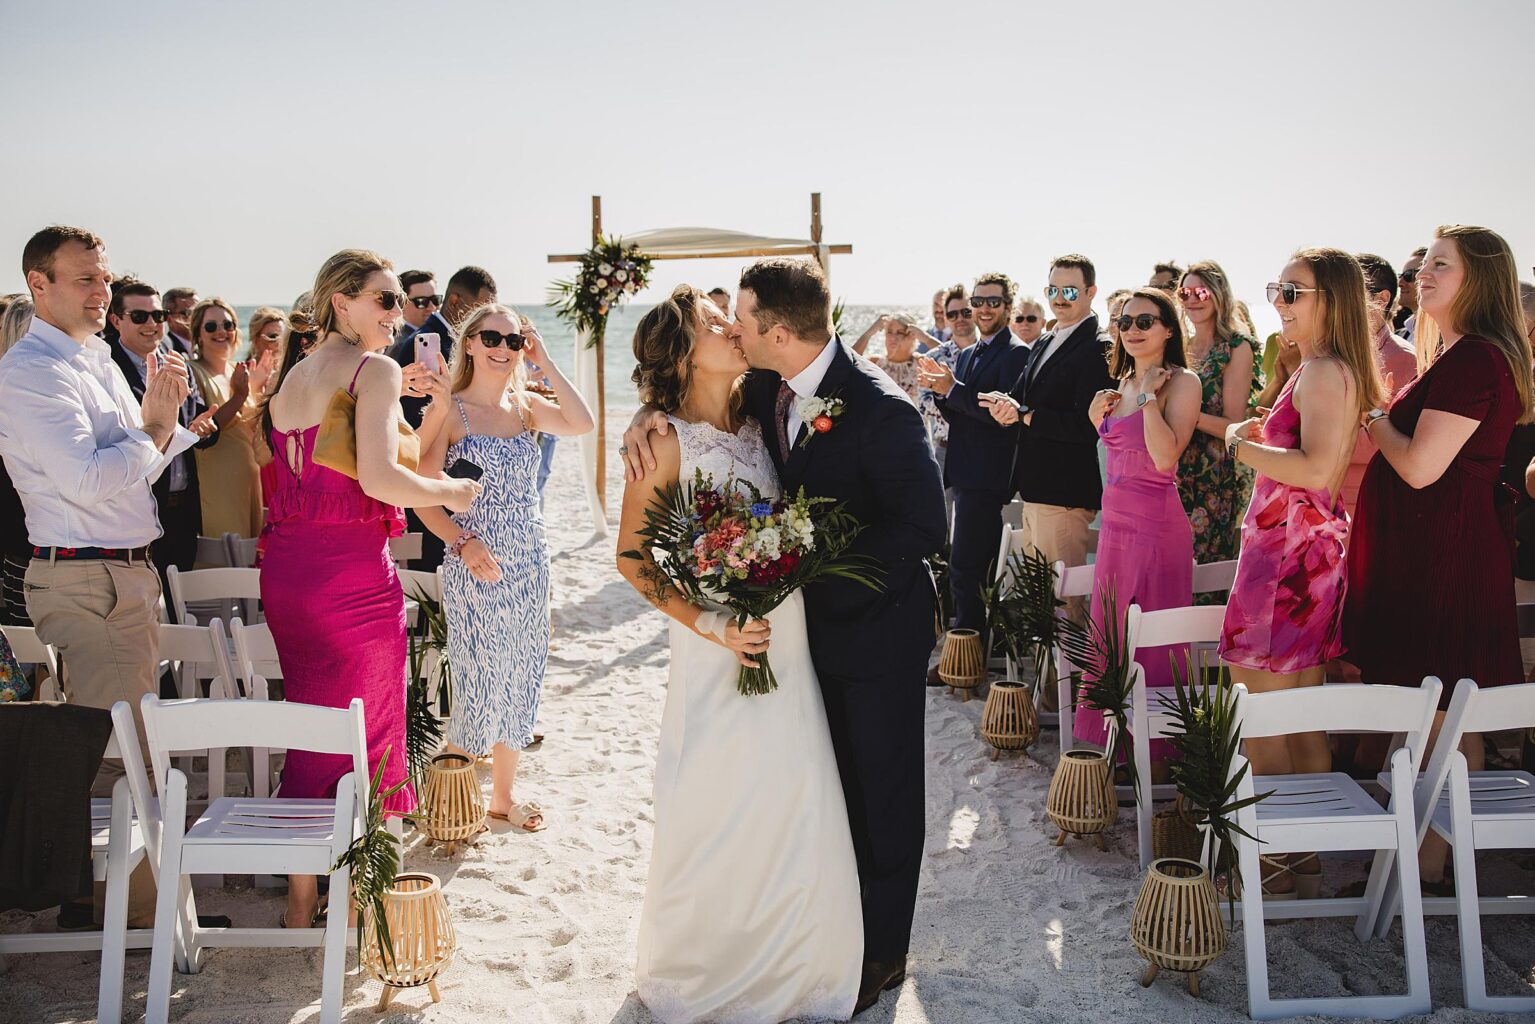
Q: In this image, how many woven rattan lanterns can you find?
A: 6